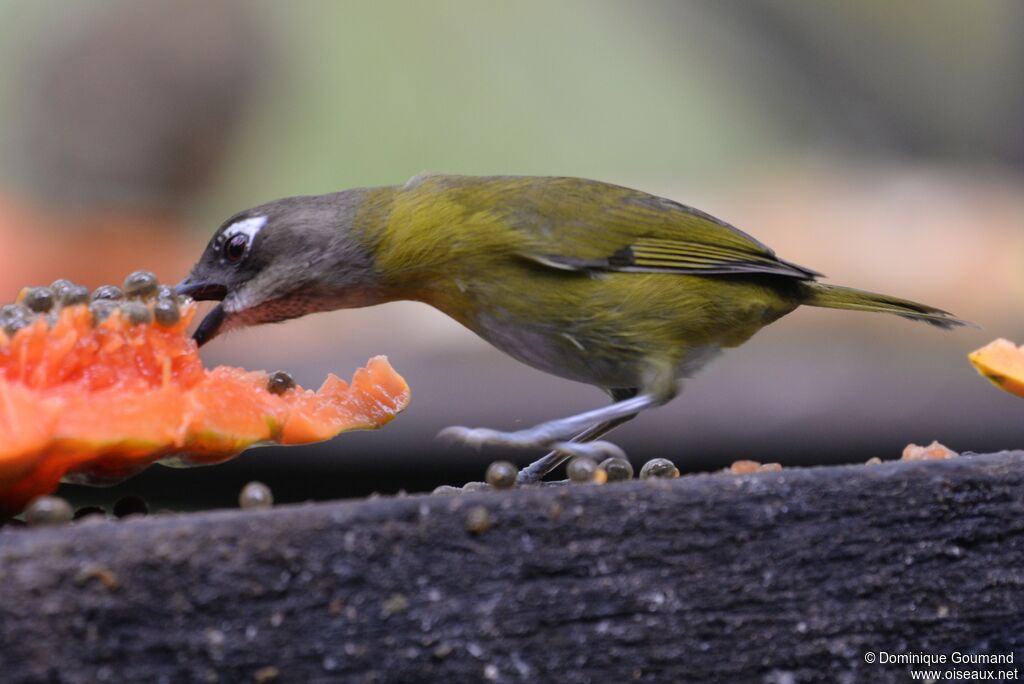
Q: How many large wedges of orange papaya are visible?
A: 2